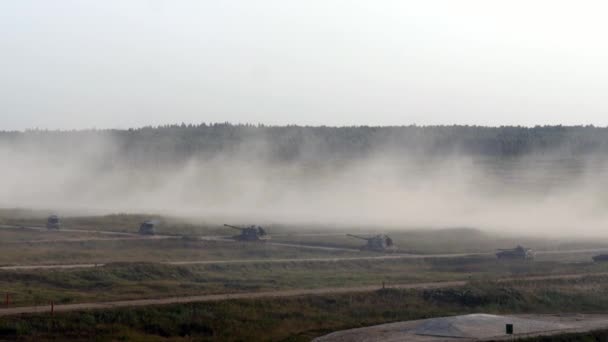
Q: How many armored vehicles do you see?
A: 6